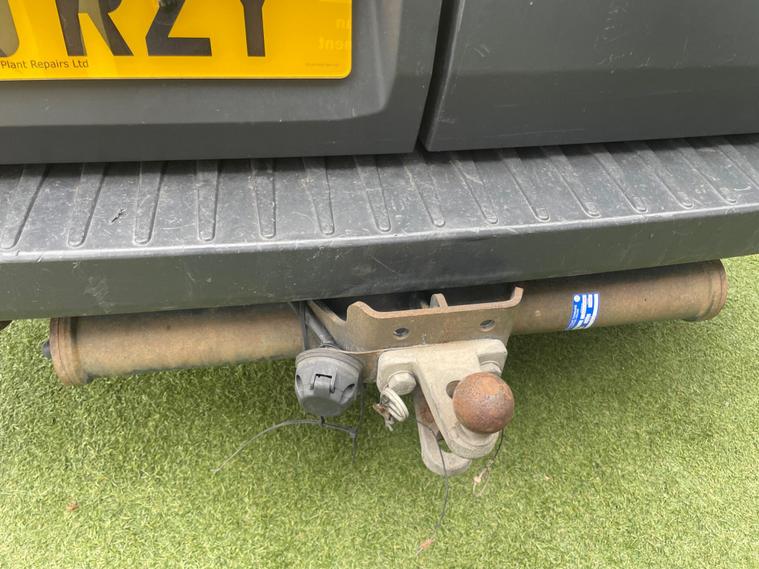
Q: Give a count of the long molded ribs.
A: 15